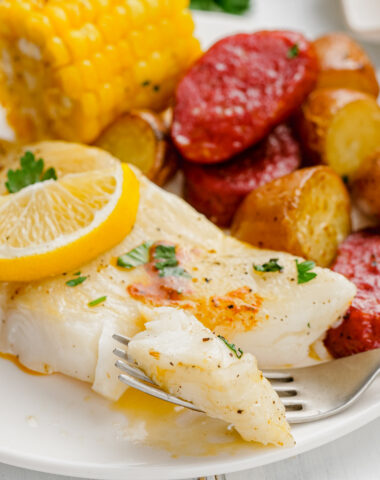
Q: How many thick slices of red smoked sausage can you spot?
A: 3